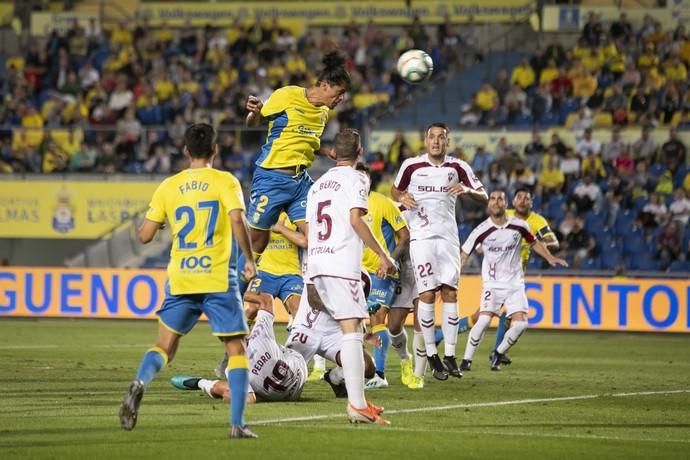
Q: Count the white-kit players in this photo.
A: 6